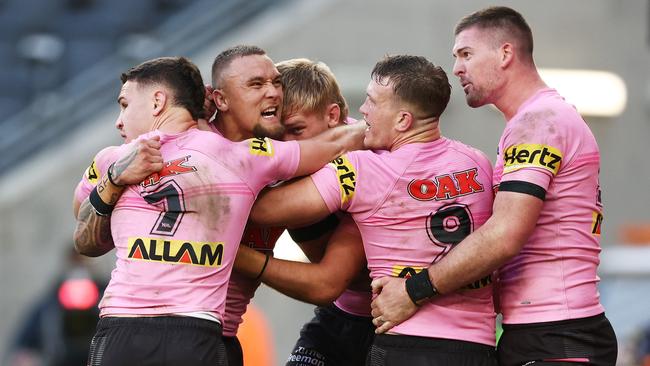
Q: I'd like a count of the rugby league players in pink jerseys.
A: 5